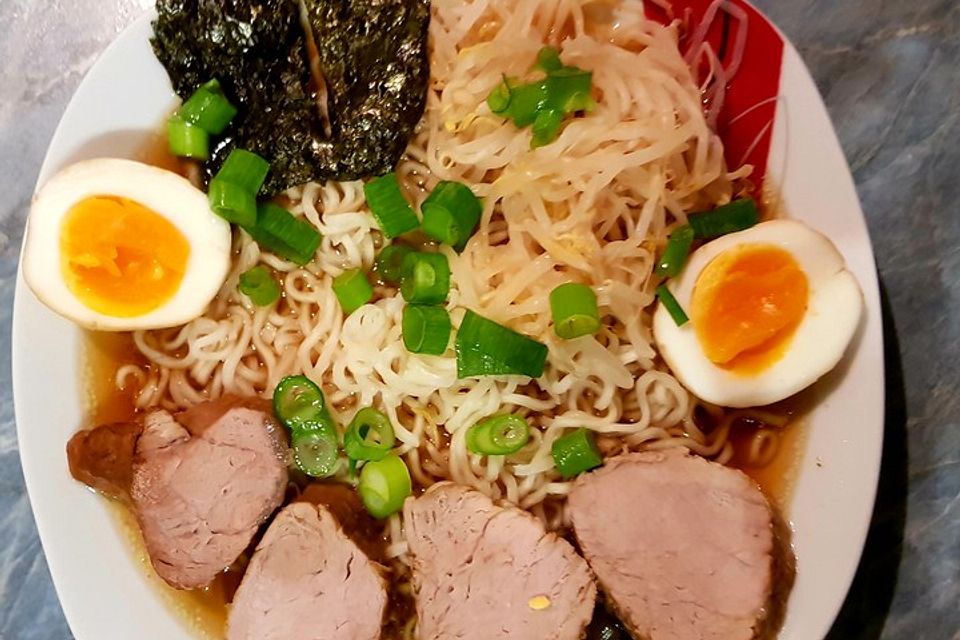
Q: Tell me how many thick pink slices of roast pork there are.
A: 4